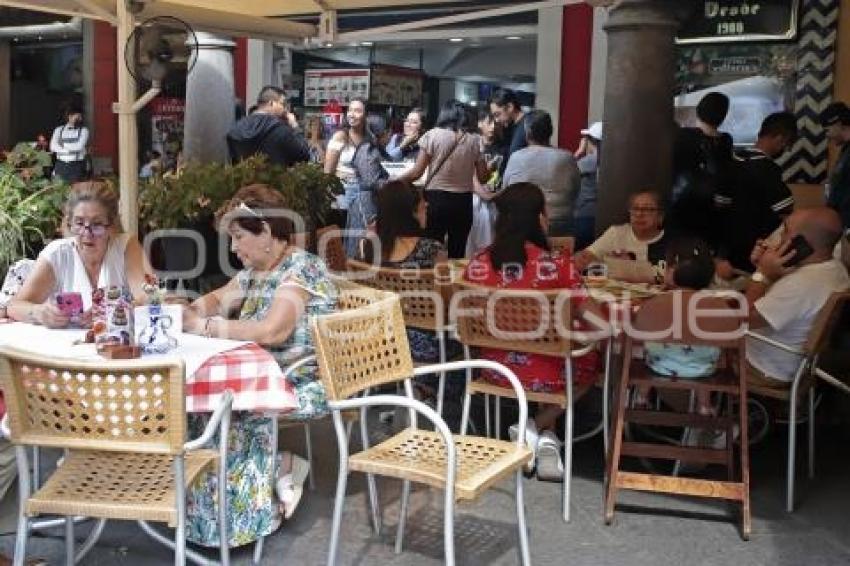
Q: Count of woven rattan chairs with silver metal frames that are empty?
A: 2